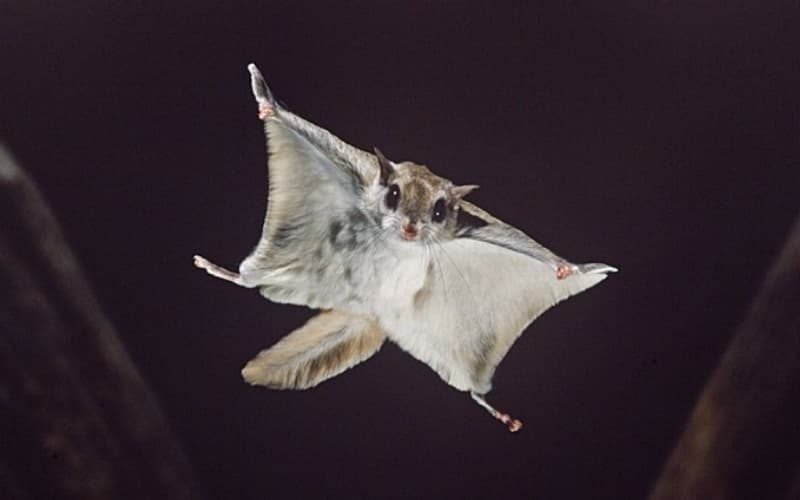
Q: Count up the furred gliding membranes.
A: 2